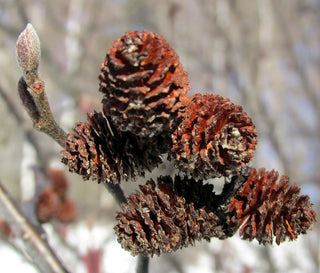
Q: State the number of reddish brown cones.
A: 5